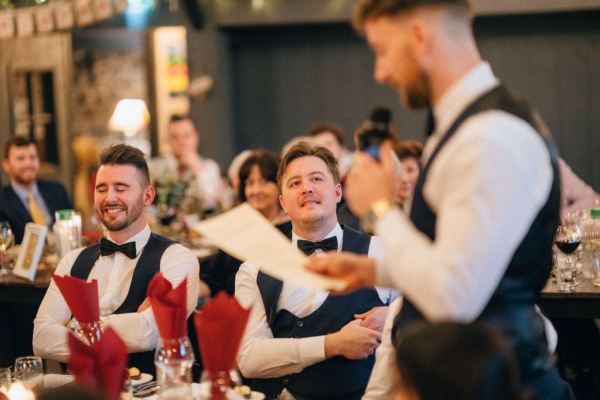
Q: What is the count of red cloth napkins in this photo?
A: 4